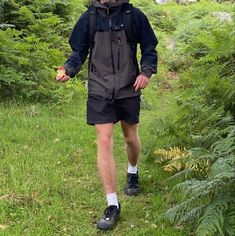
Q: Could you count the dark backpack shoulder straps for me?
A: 2